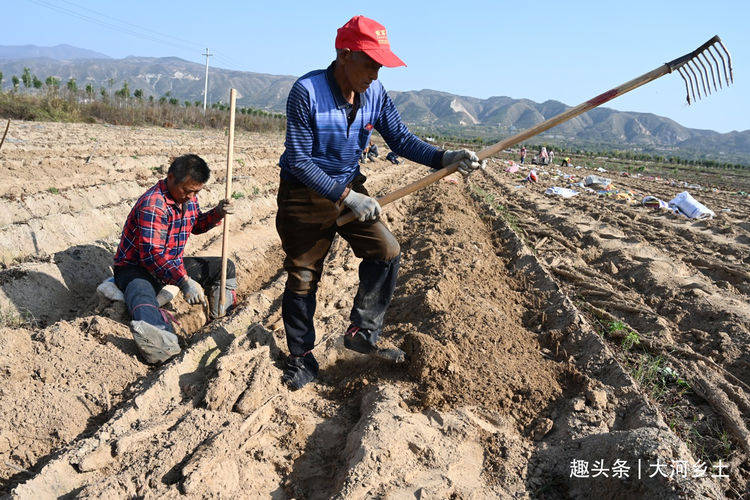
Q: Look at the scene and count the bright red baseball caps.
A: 1